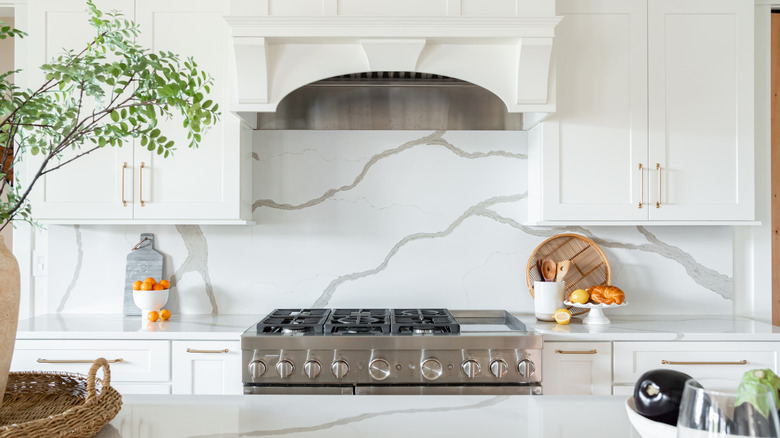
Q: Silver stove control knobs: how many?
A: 9